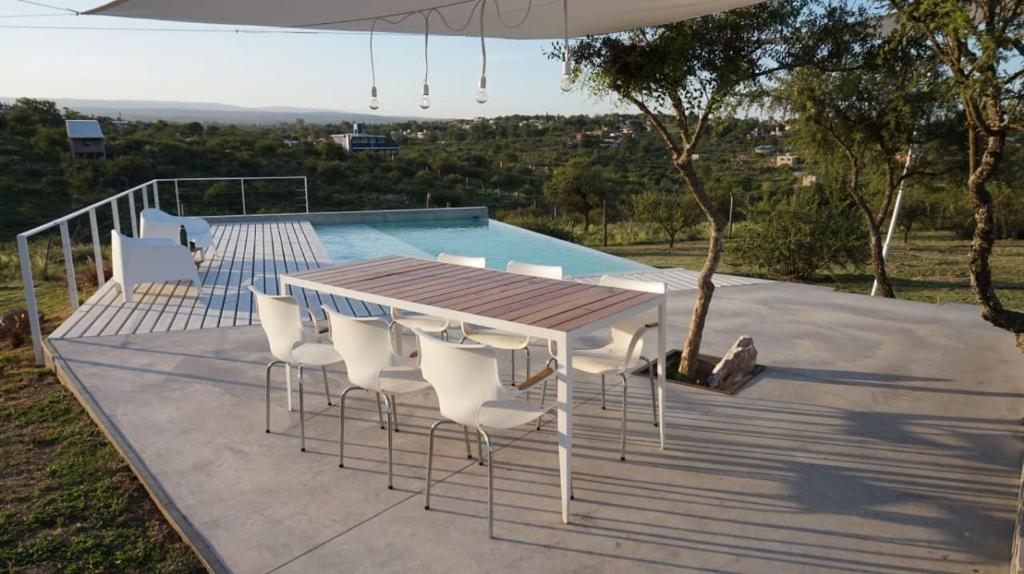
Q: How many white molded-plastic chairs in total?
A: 8